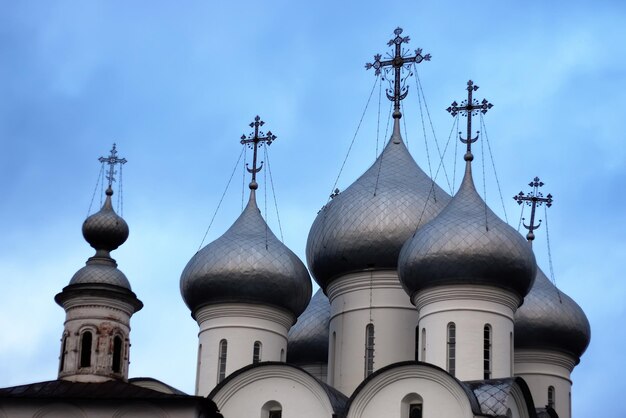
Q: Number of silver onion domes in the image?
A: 6